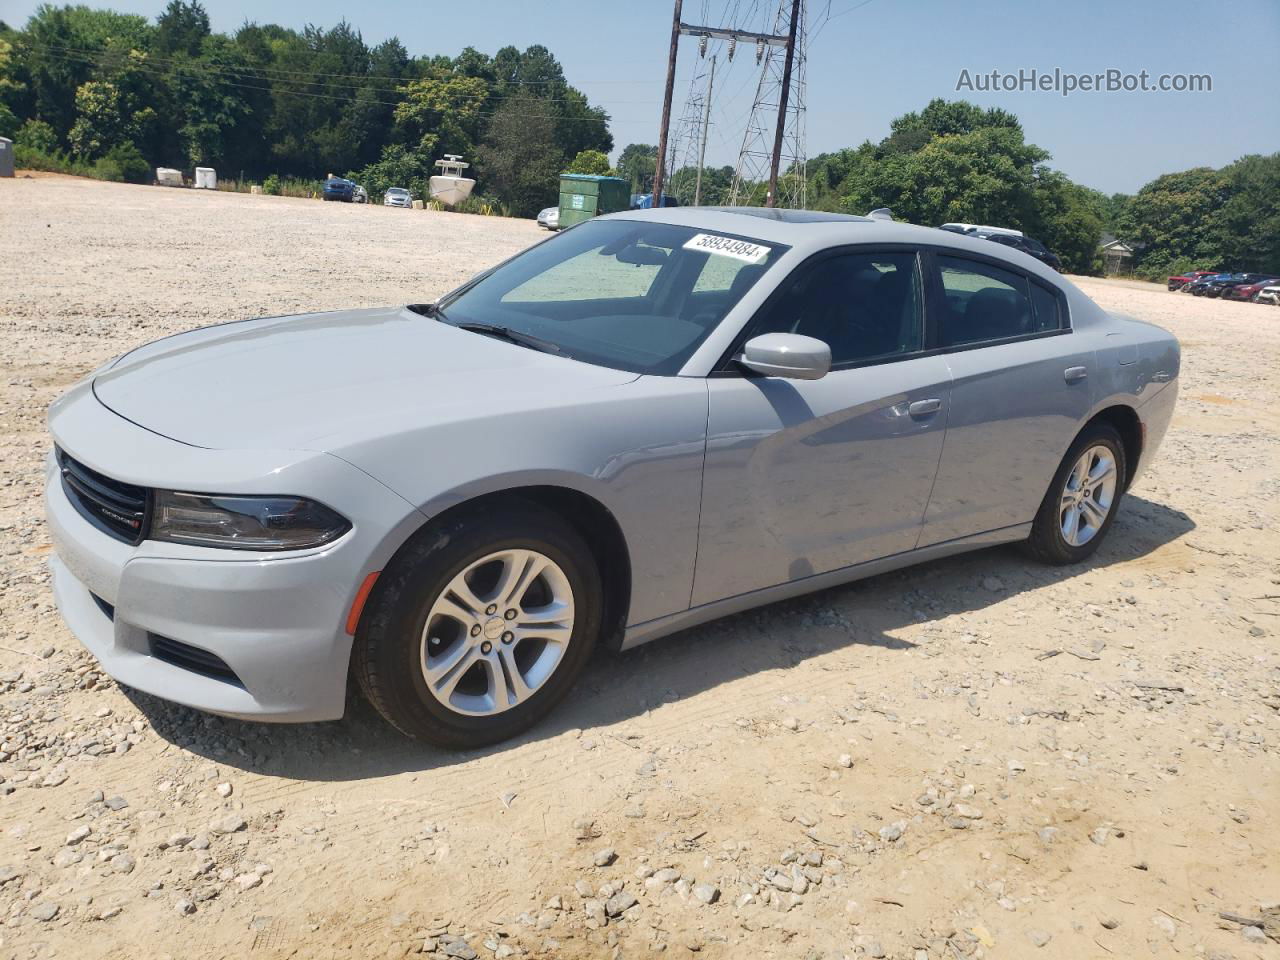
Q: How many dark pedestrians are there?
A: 0